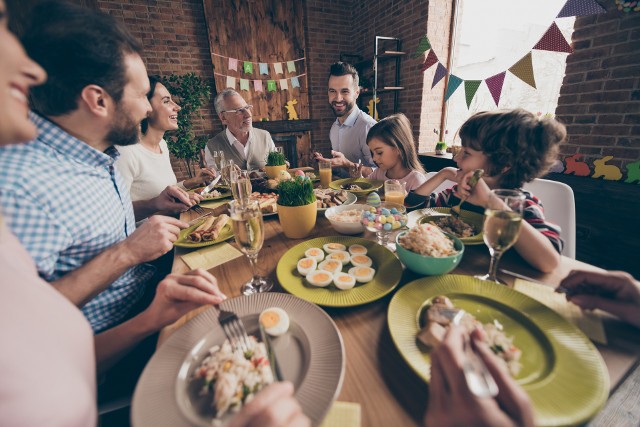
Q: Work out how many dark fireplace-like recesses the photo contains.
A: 1